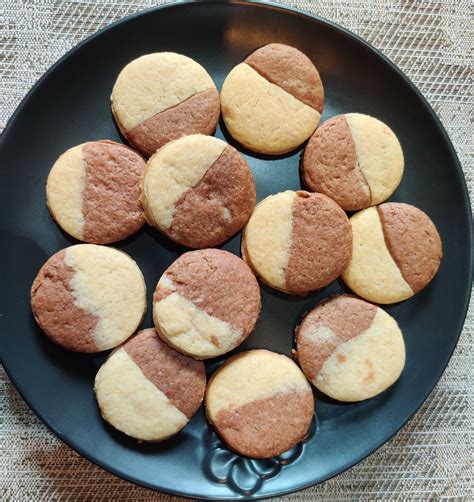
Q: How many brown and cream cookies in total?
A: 12